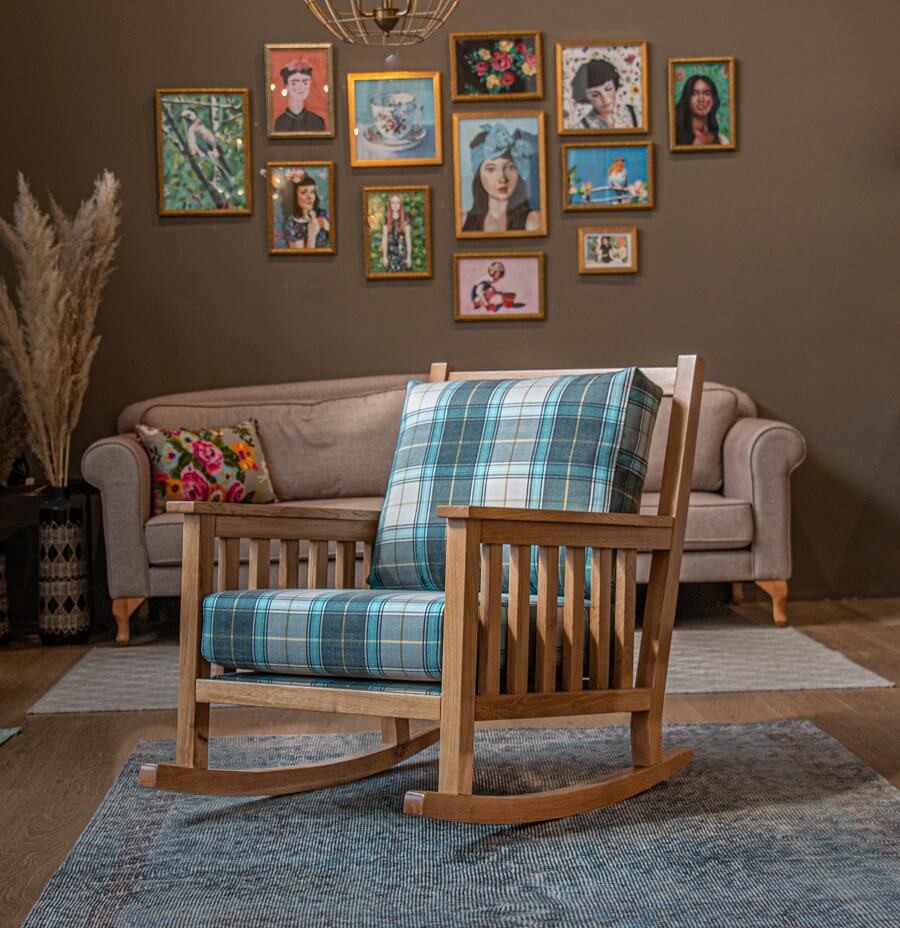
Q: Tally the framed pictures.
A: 12